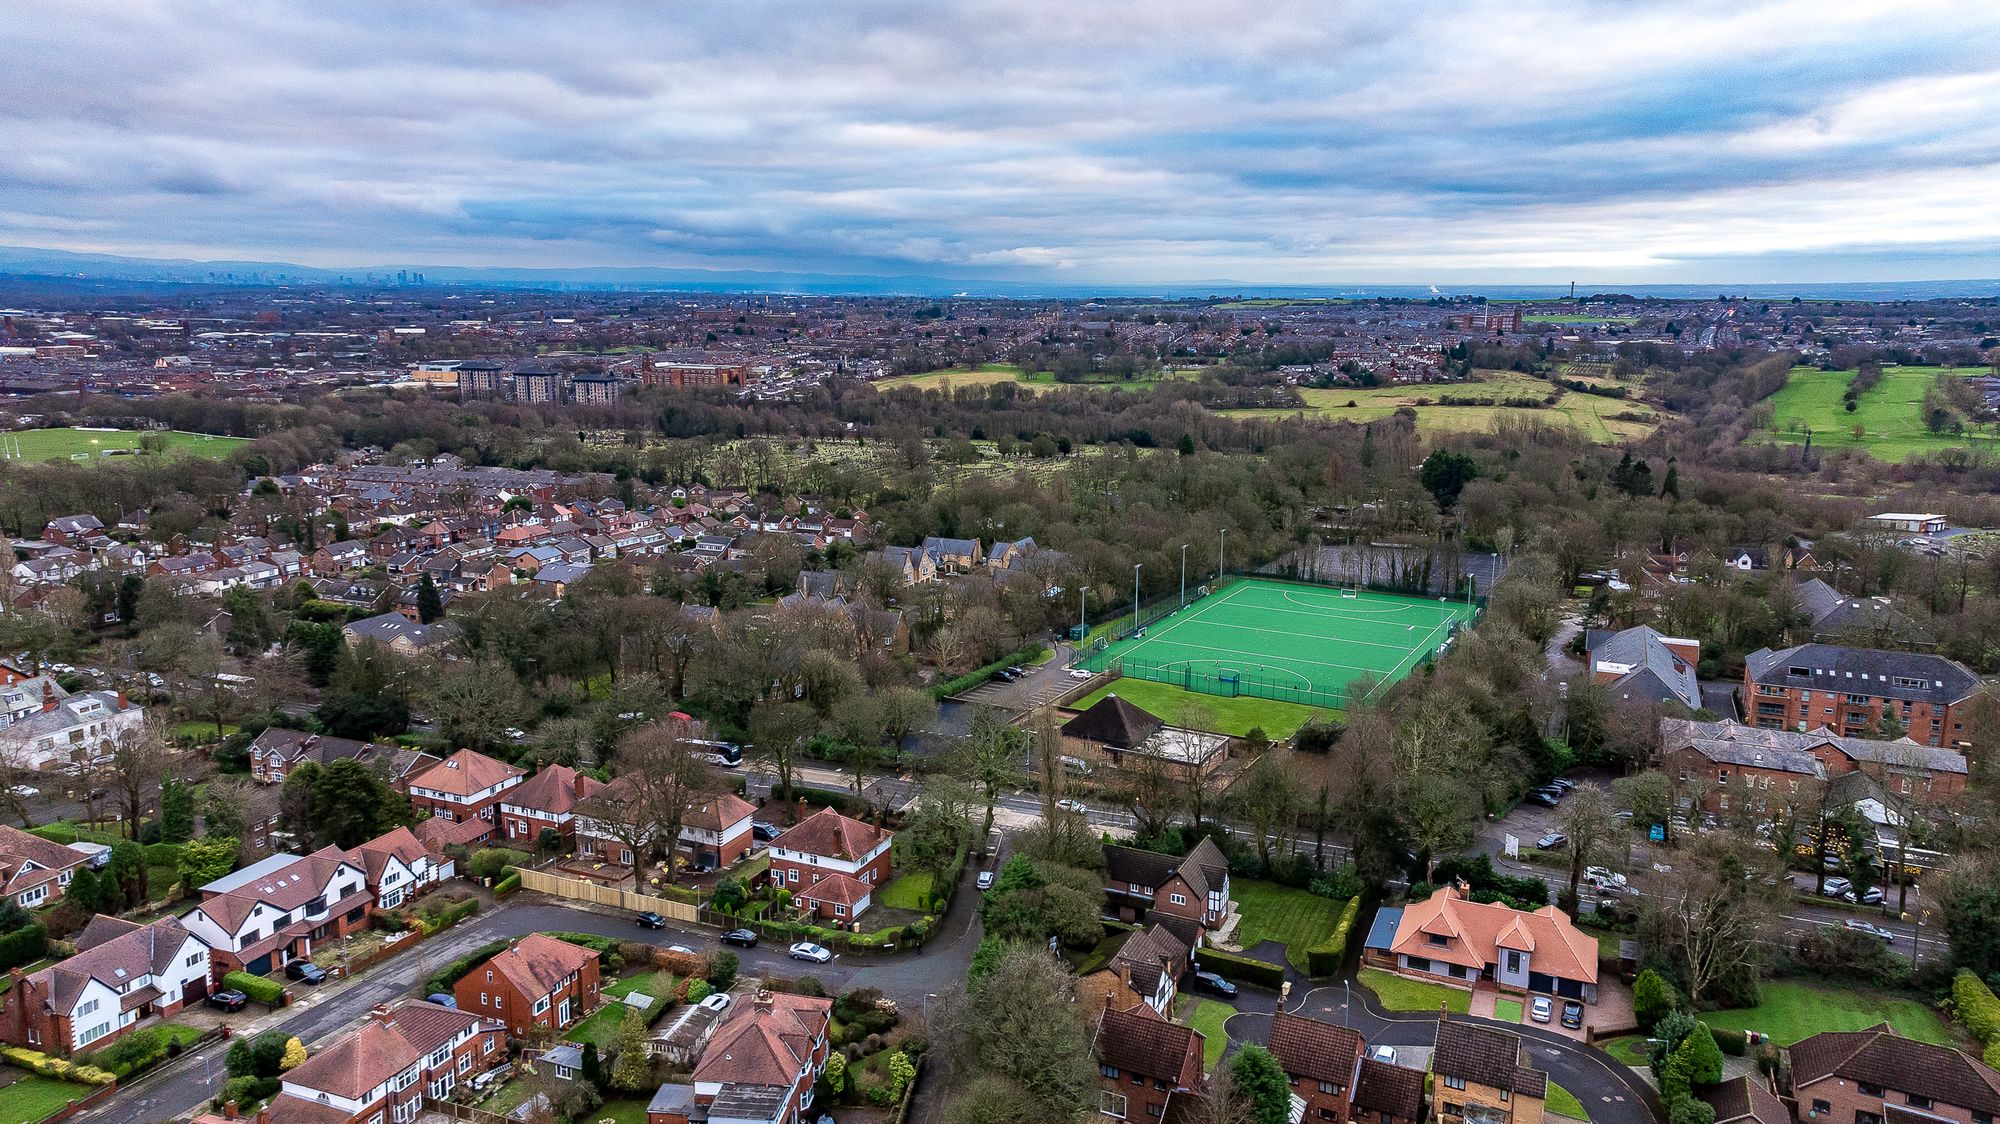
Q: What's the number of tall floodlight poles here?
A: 8